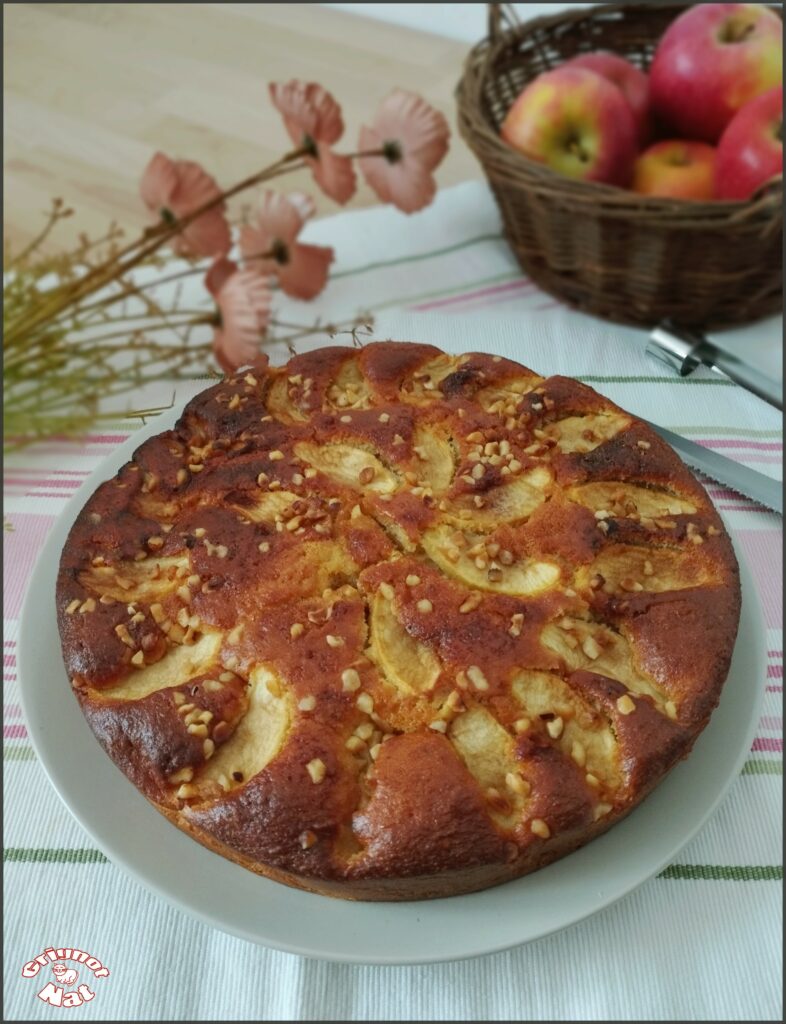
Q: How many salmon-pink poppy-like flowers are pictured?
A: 5